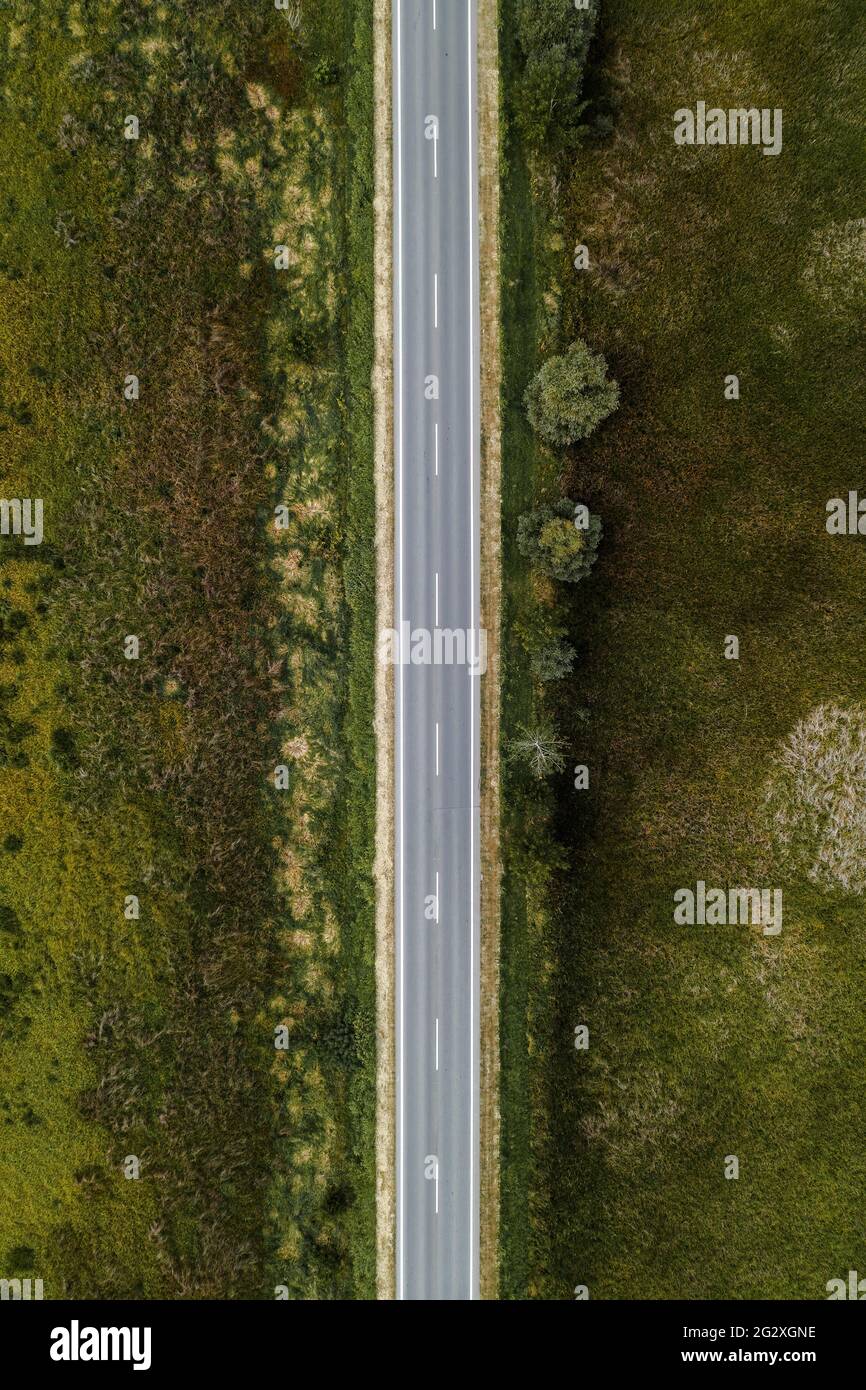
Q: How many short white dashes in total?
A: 9